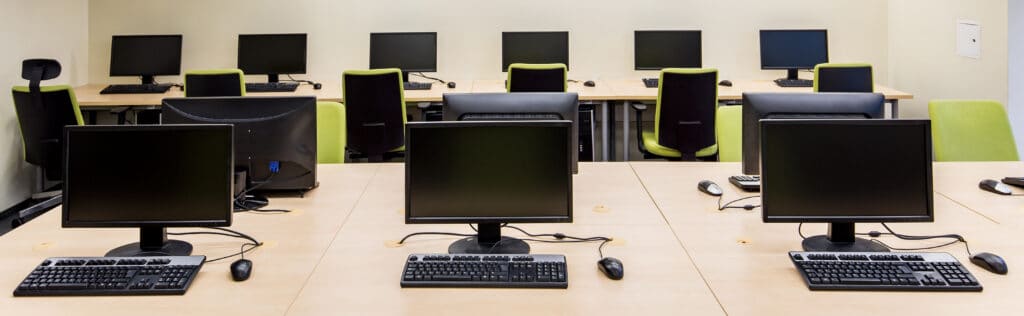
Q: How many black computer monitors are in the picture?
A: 12